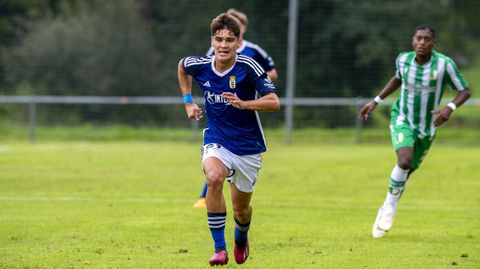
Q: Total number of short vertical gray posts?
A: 3